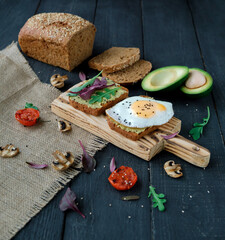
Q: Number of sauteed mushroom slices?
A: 5